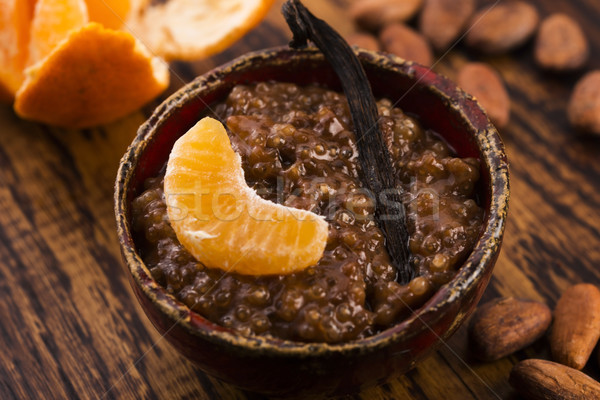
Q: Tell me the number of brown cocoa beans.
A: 11